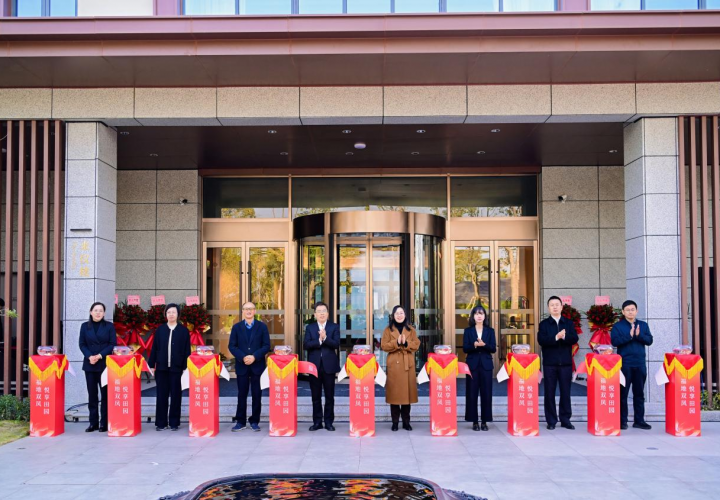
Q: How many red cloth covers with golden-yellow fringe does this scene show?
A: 9